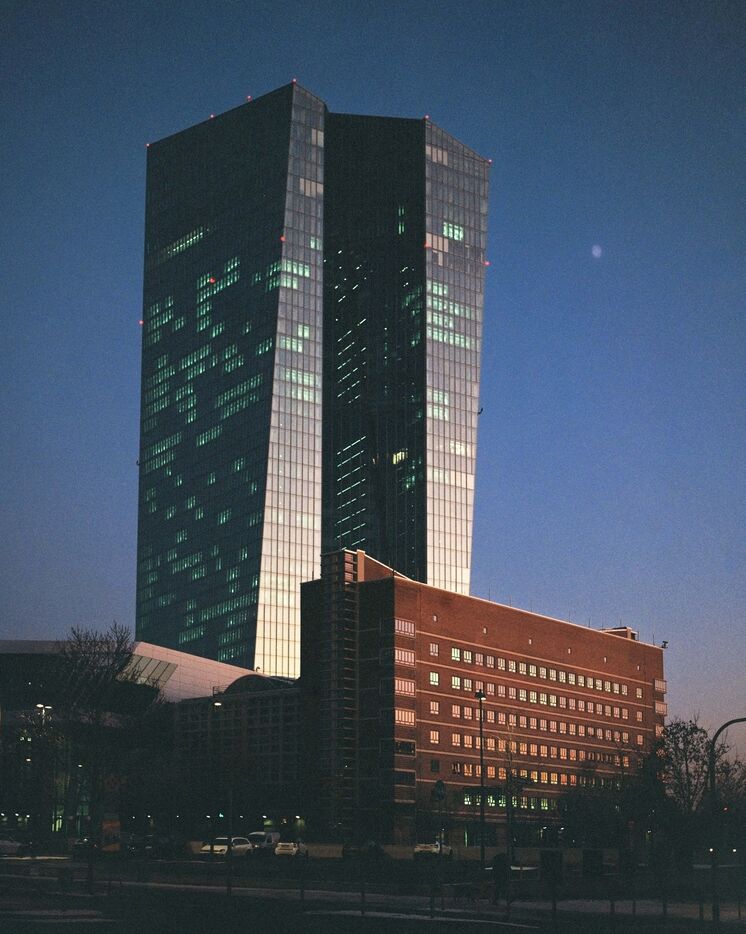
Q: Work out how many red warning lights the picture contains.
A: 11